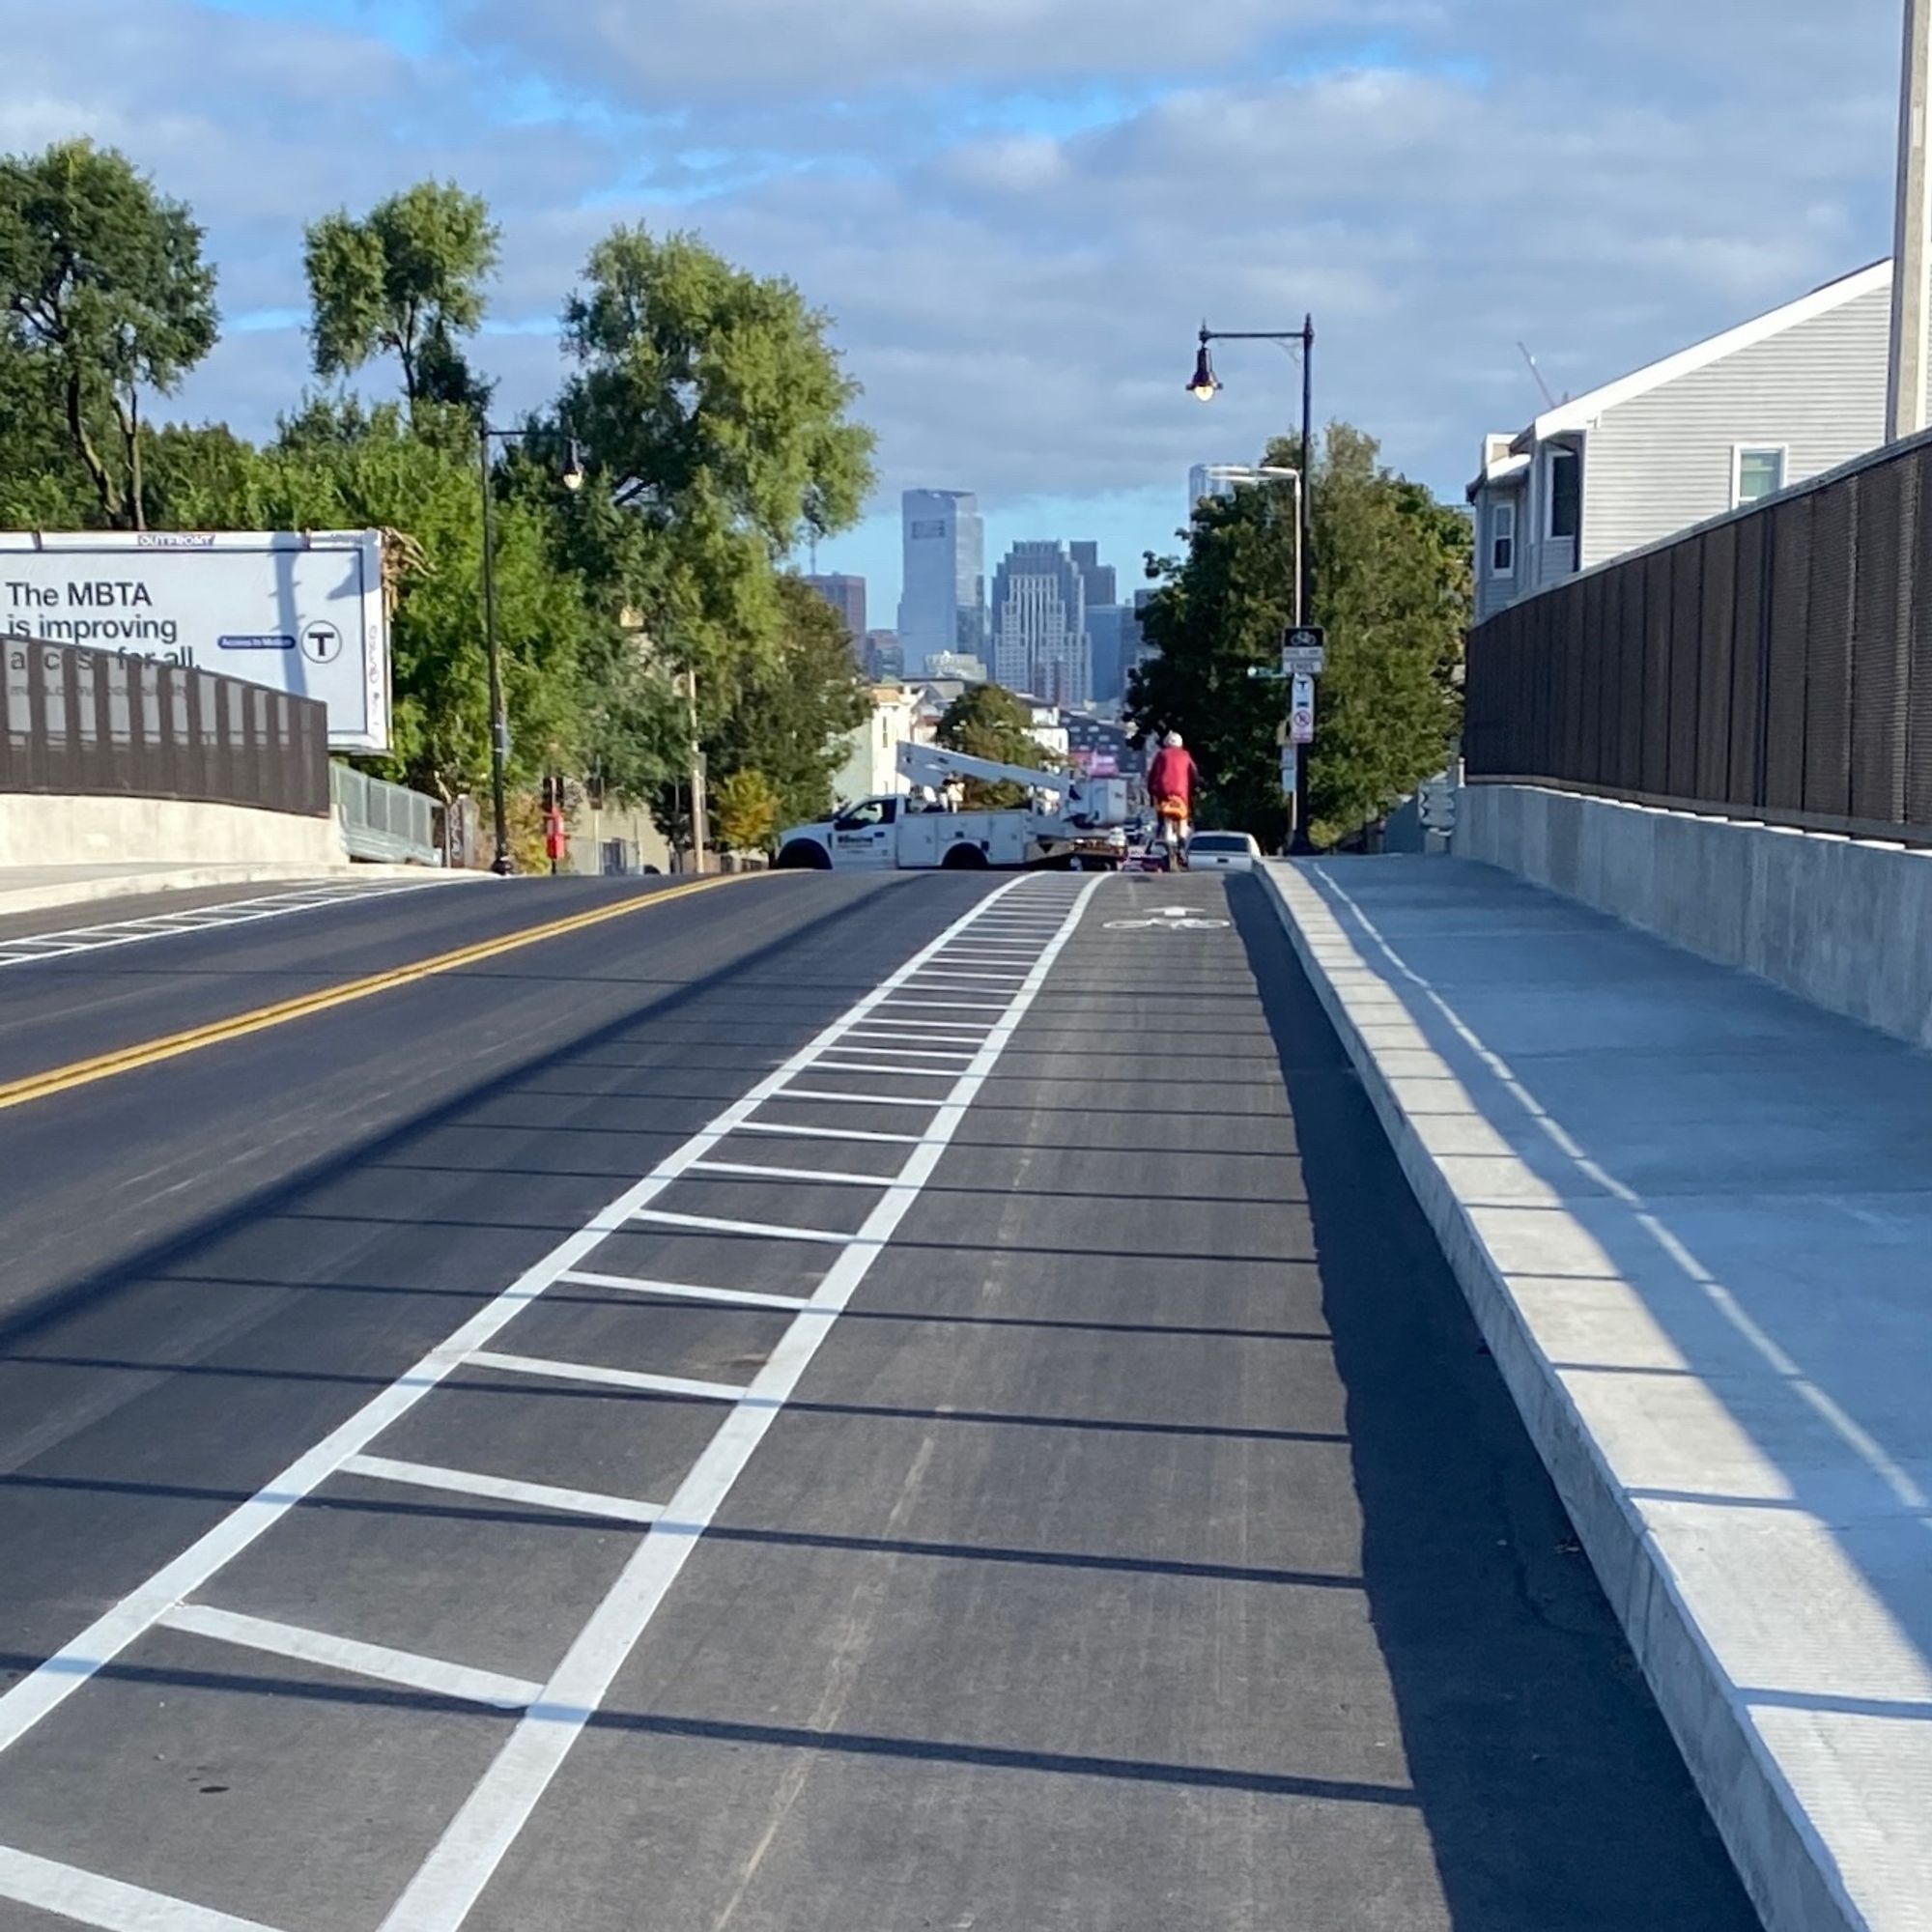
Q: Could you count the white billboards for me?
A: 1